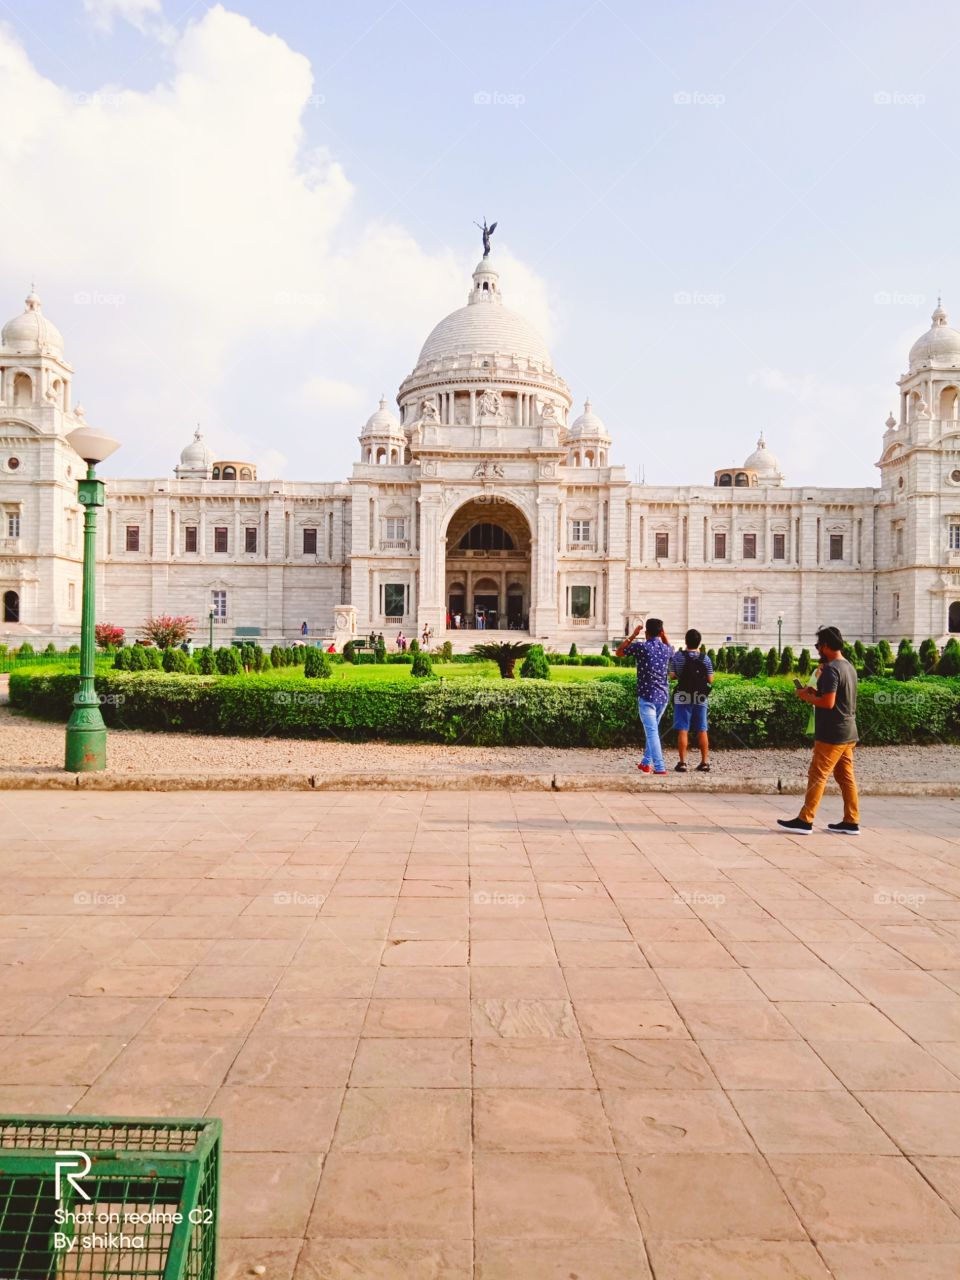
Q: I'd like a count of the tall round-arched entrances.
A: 1